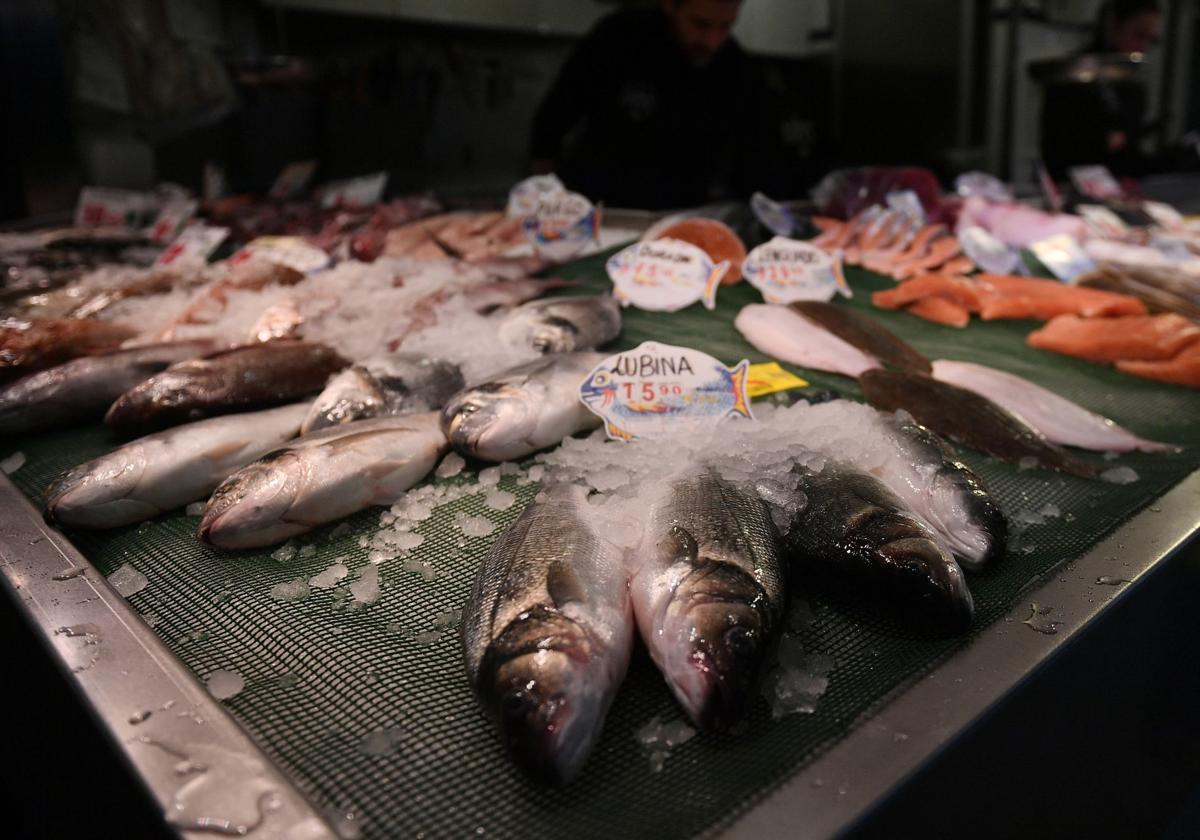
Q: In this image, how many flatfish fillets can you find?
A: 4